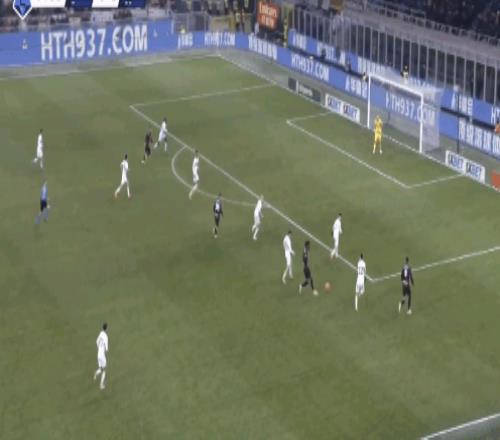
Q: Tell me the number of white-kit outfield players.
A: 9